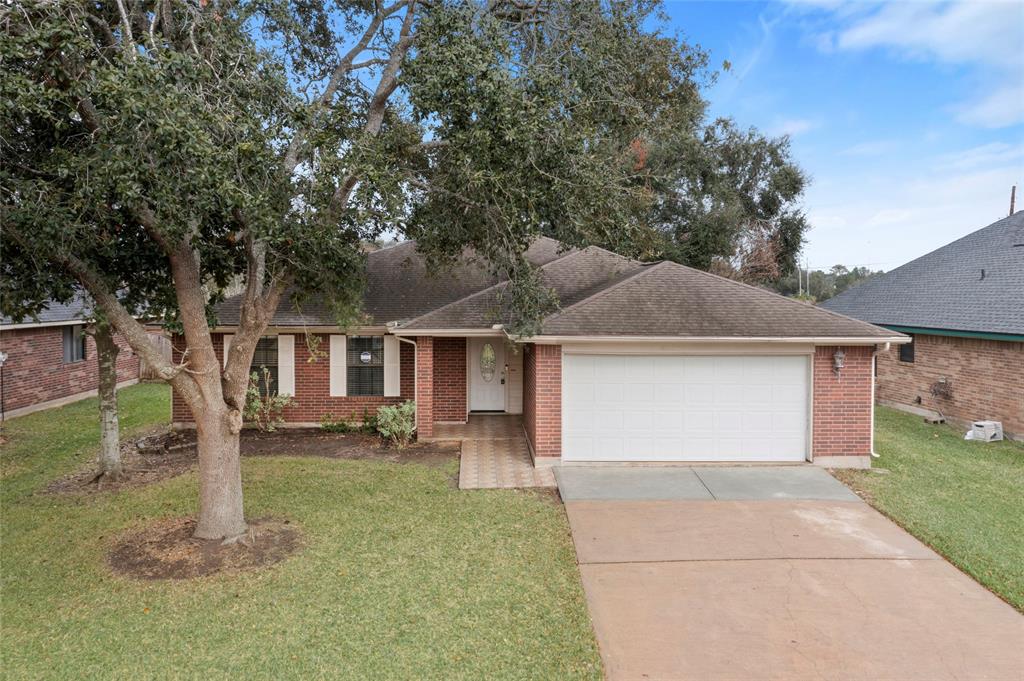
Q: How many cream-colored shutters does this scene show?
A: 4